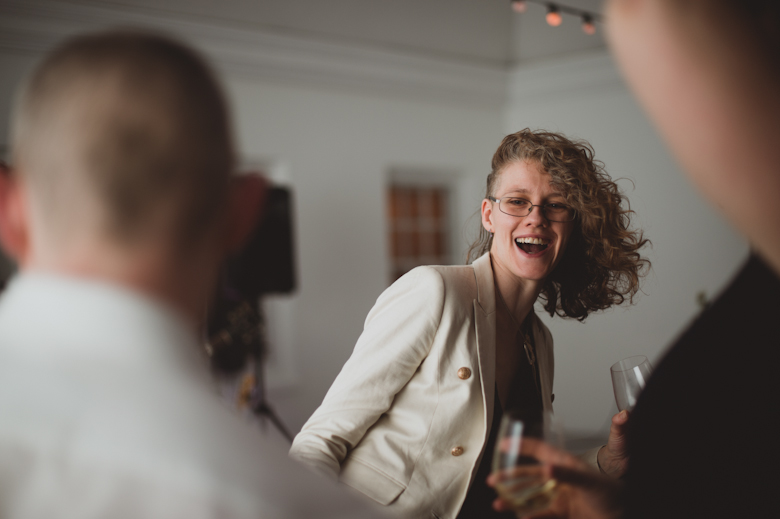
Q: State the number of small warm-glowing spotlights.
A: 3